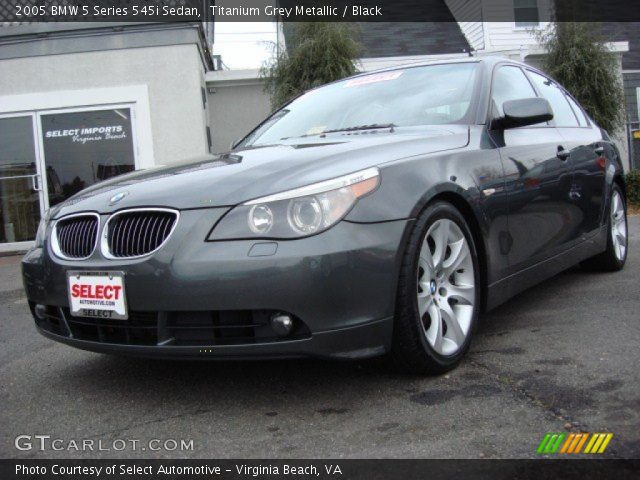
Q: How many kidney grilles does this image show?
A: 2